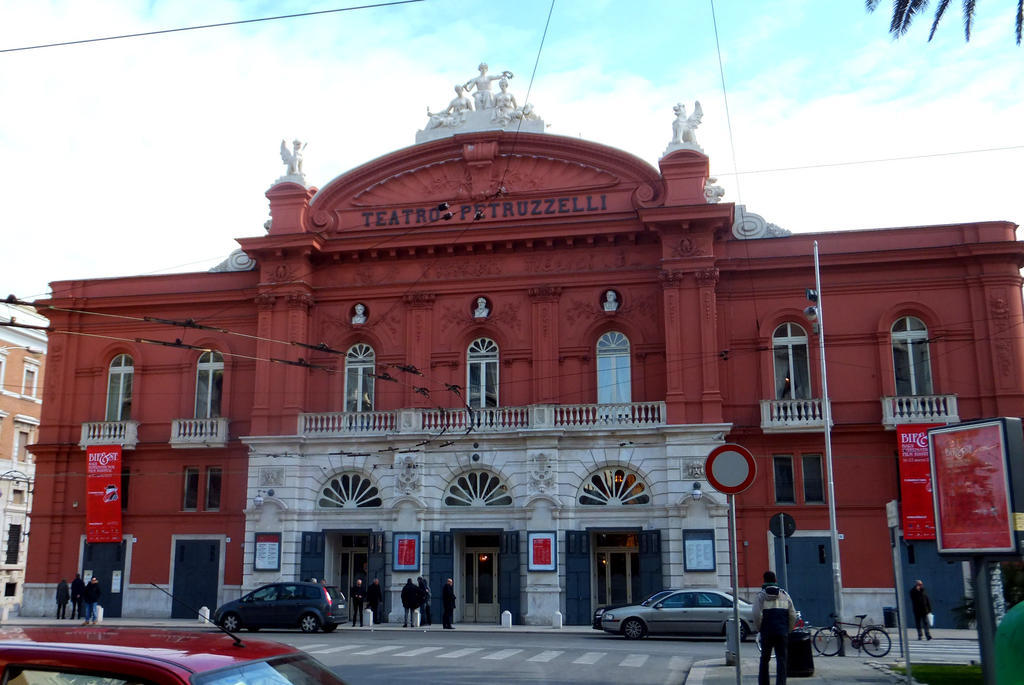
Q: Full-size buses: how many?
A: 0